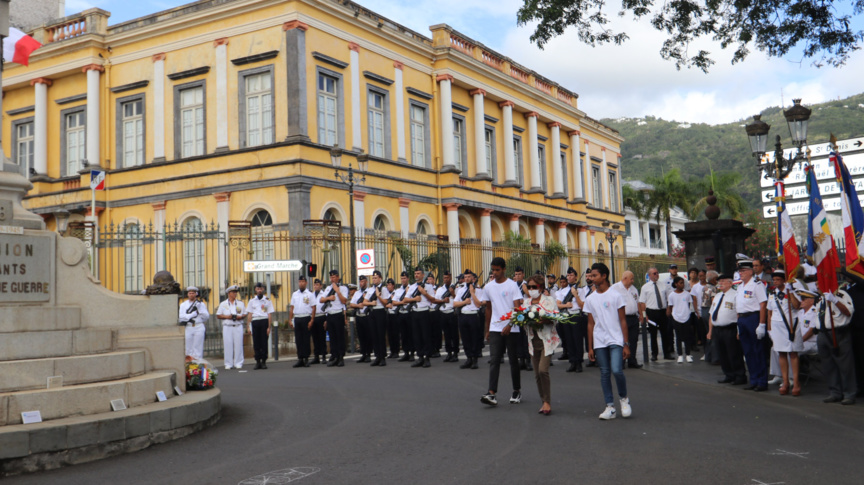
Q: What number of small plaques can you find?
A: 5